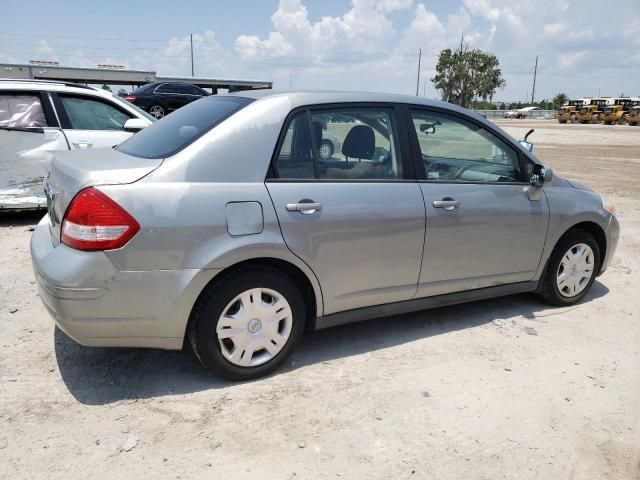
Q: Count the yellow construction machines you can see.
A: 4